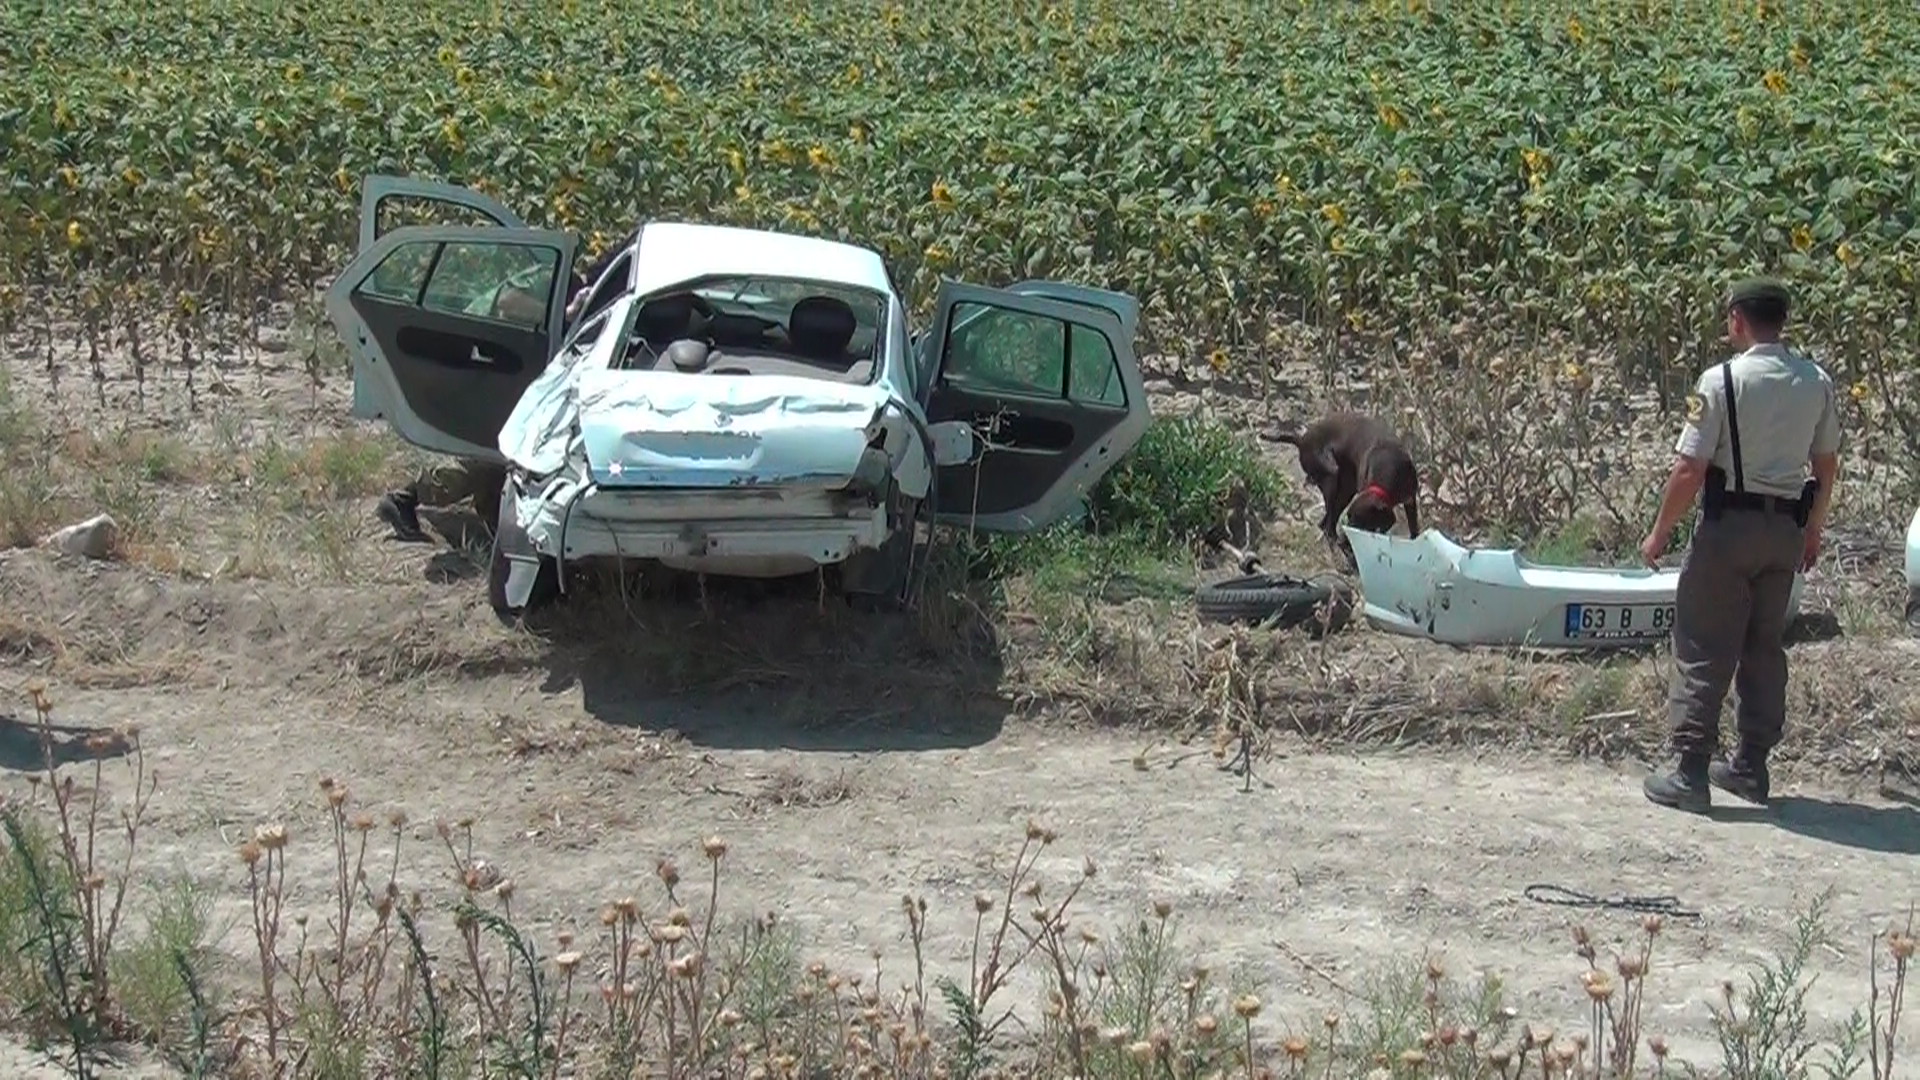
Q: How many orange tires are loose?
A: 0